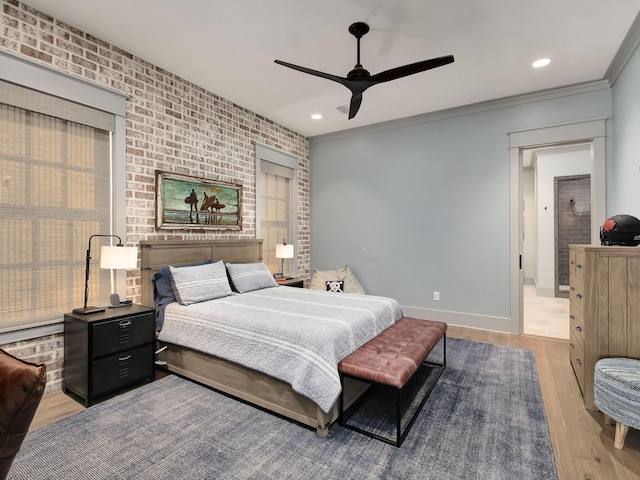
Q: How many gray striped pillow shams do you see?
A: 2